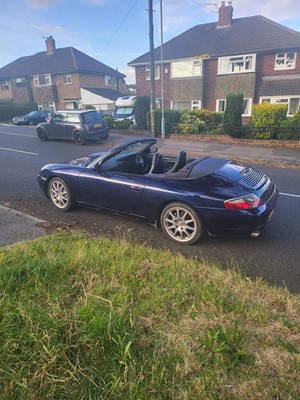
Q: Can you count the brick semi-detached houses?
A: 2